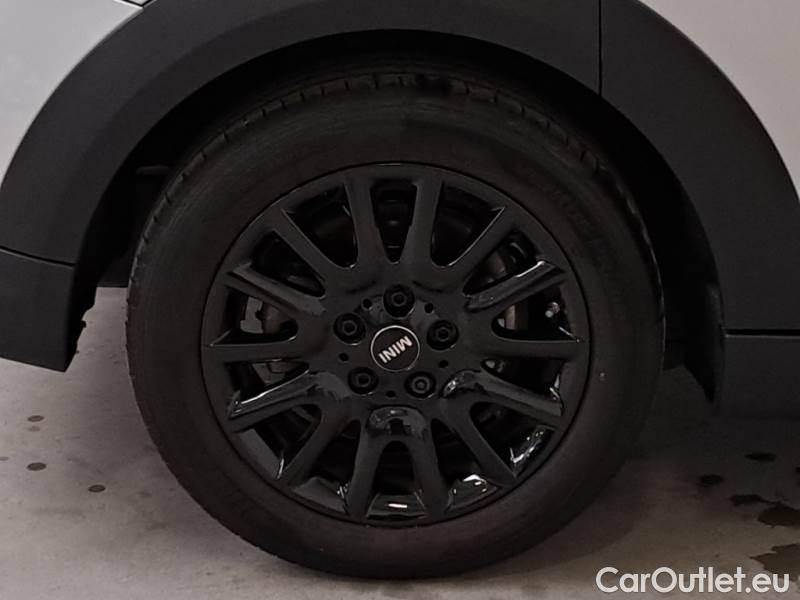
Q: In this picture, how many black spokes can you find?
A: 14